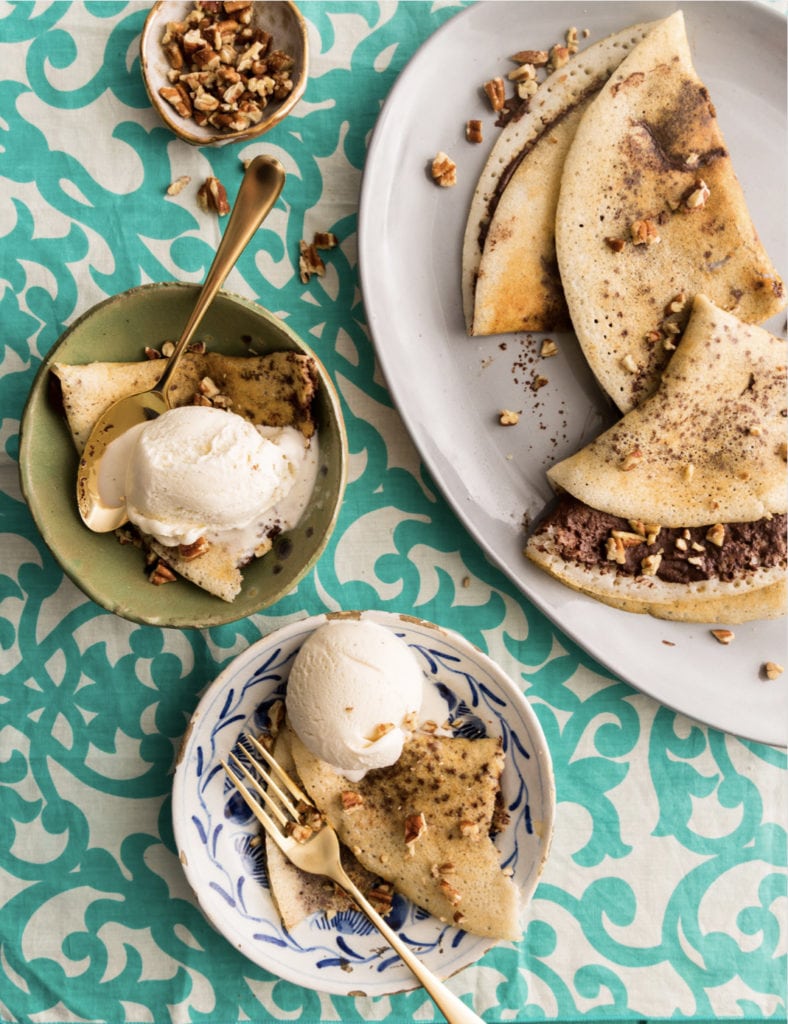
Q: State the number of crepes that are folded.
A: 5